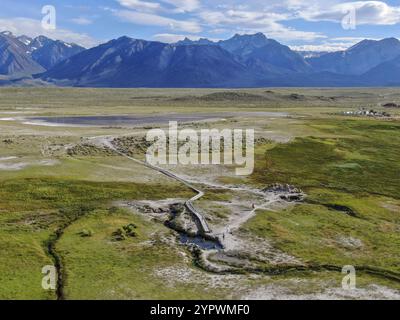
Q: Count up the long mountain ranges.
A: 1